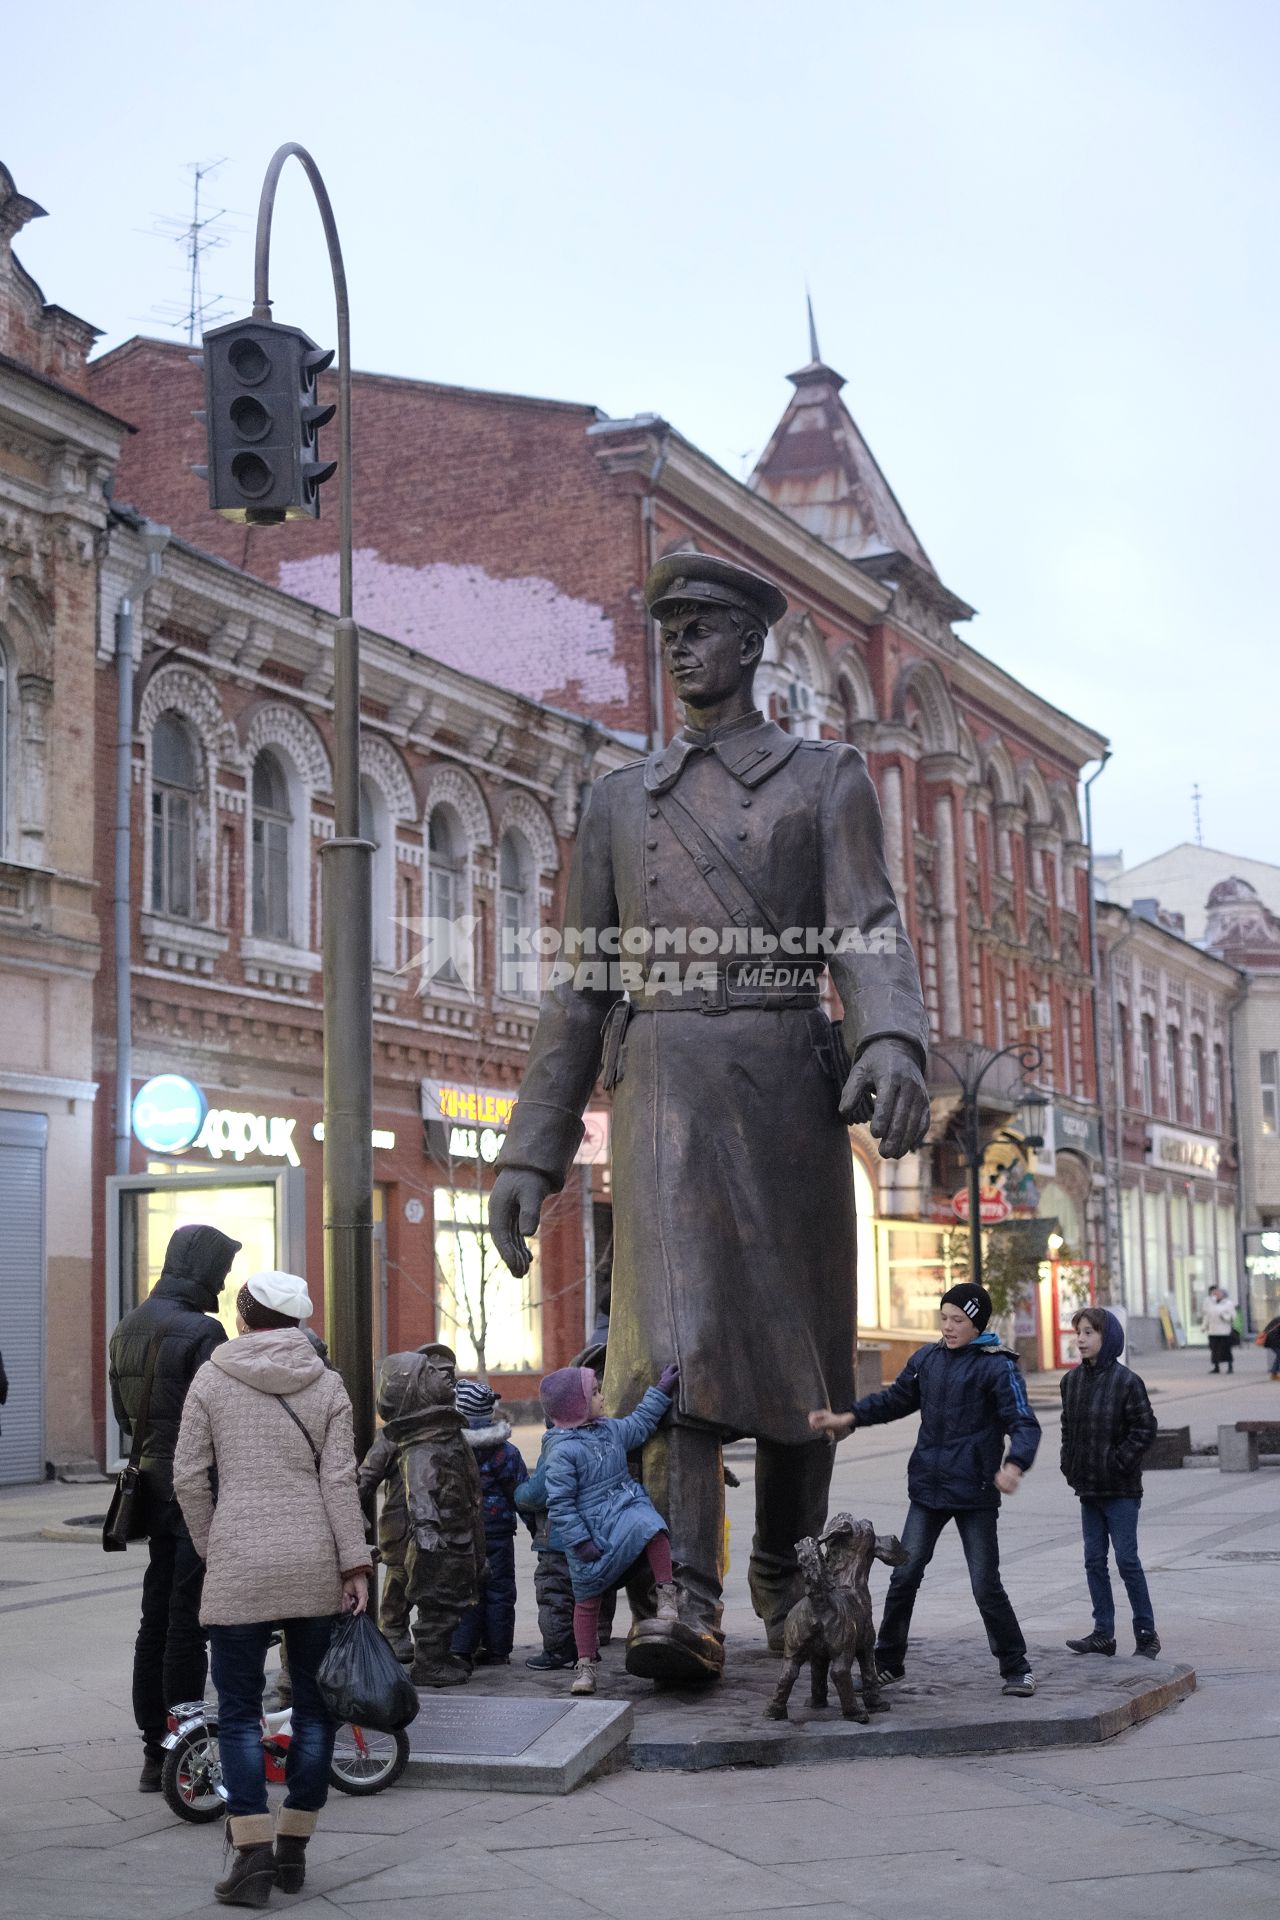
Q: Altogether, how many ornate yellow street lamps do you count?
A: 0